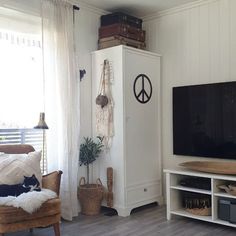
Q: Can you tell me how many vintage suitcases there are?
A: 3